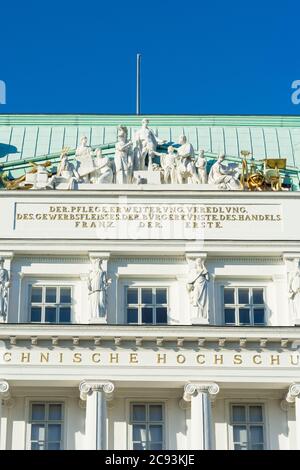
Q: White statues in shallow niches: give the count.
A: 4